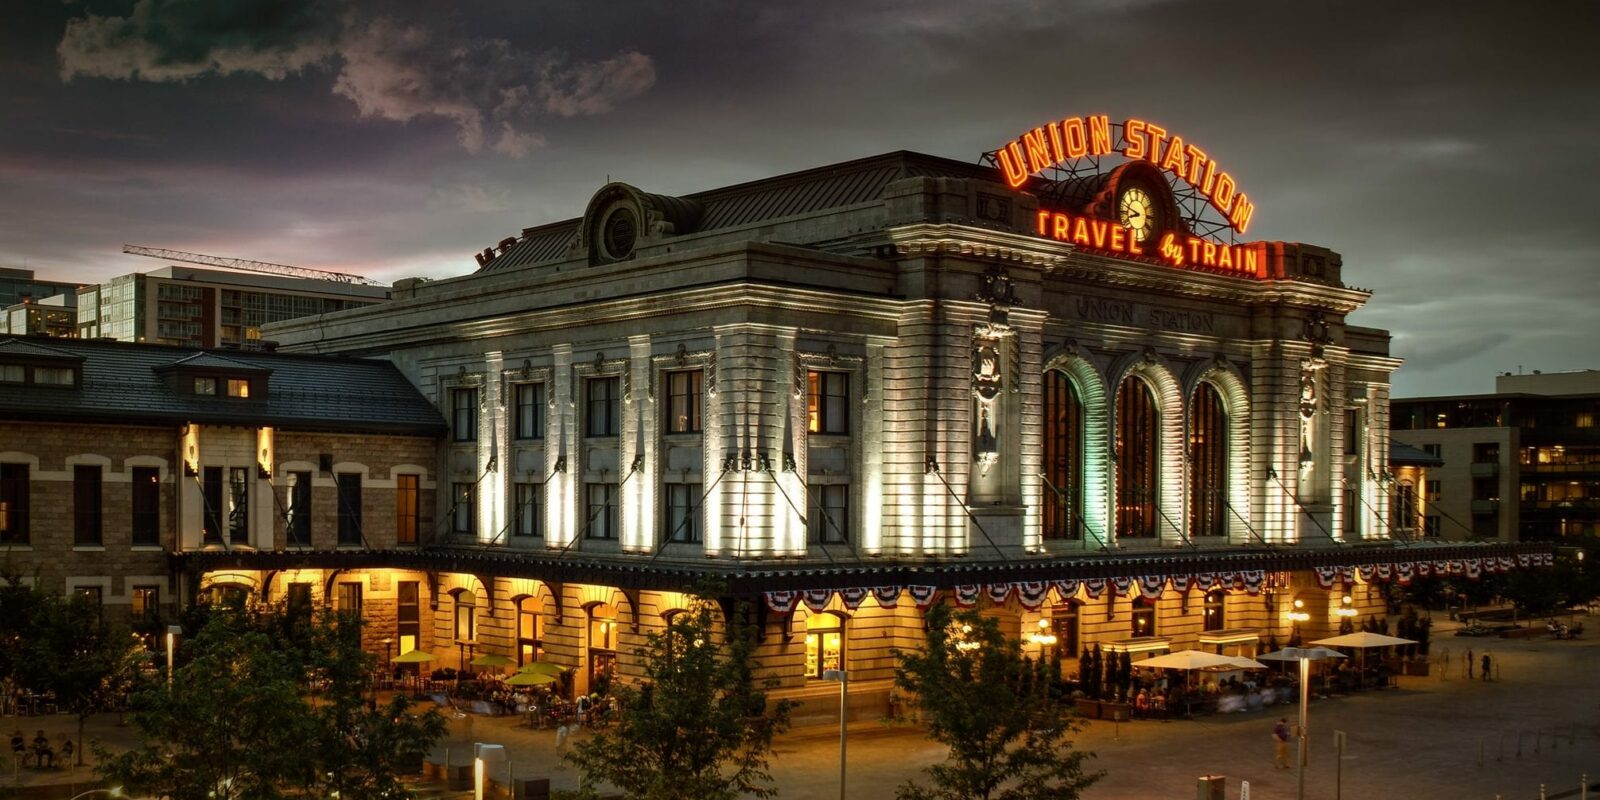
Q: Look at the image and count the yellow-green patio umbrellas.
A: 4